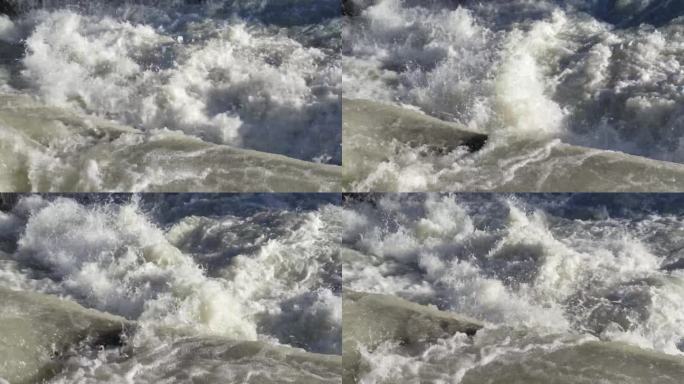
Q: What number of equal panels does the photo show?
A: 4